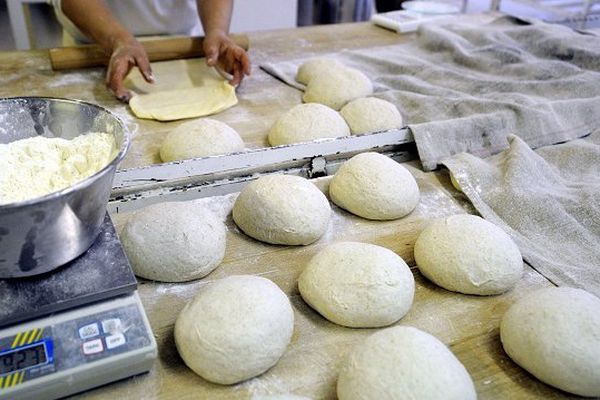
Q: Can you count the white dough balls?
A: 13